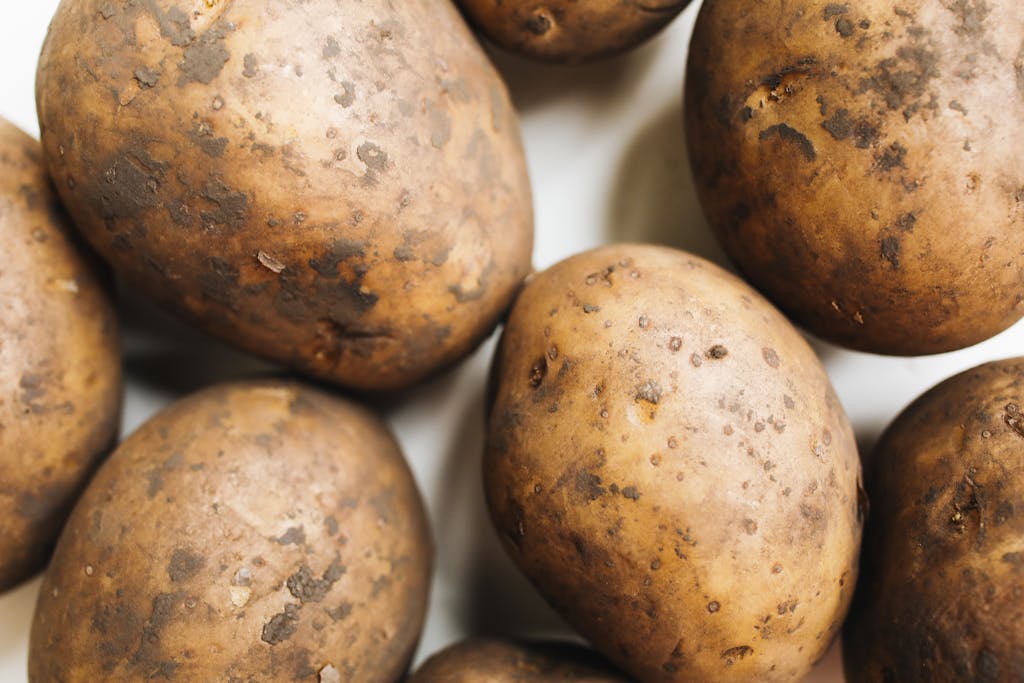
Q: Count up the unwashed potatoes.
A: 8